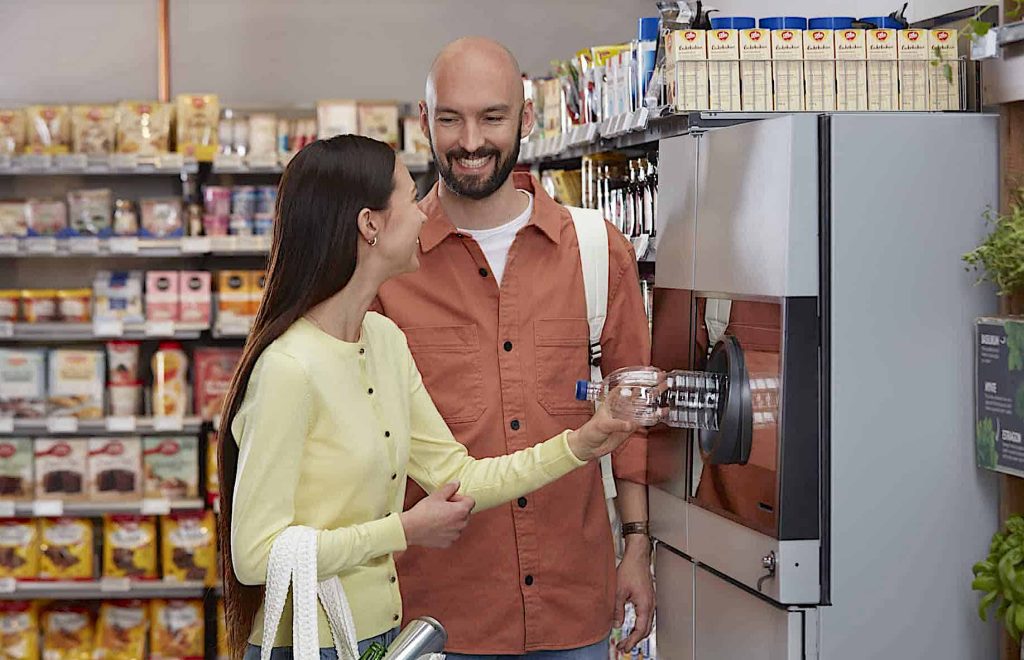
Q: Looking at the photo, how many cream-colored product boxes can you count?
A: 9